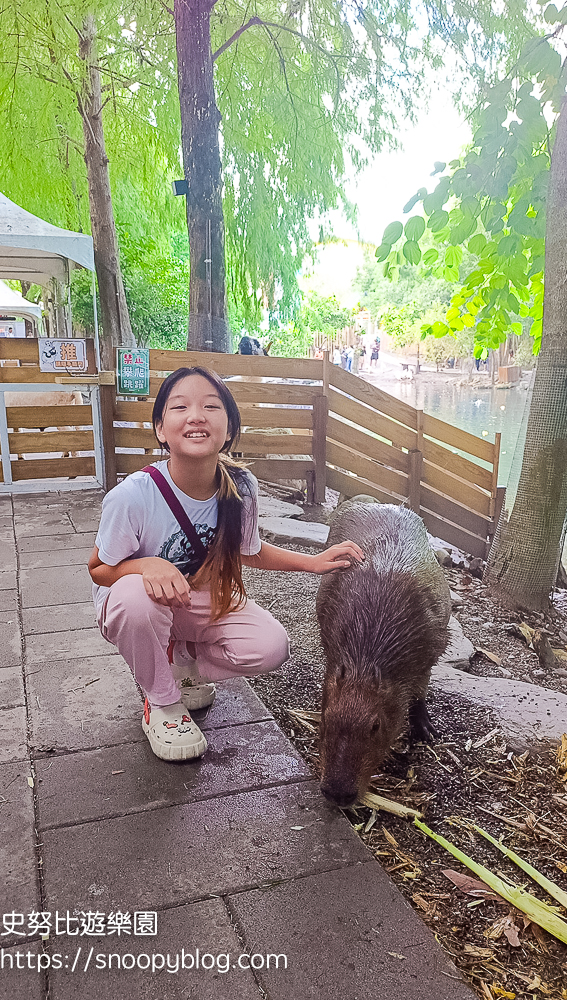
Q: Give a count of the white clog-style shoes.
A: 2